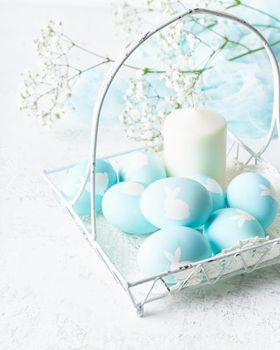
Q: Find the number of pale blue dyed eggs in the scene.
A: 8